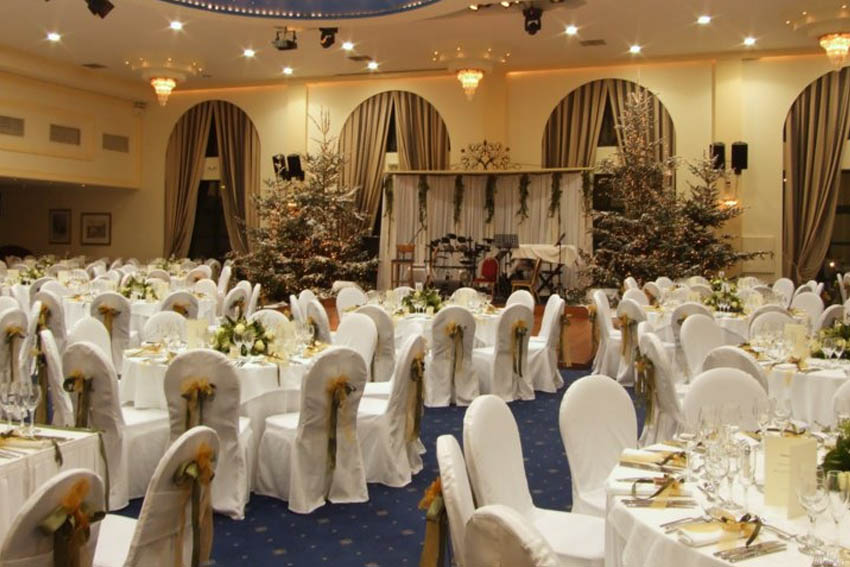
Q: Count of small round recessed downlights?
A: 10